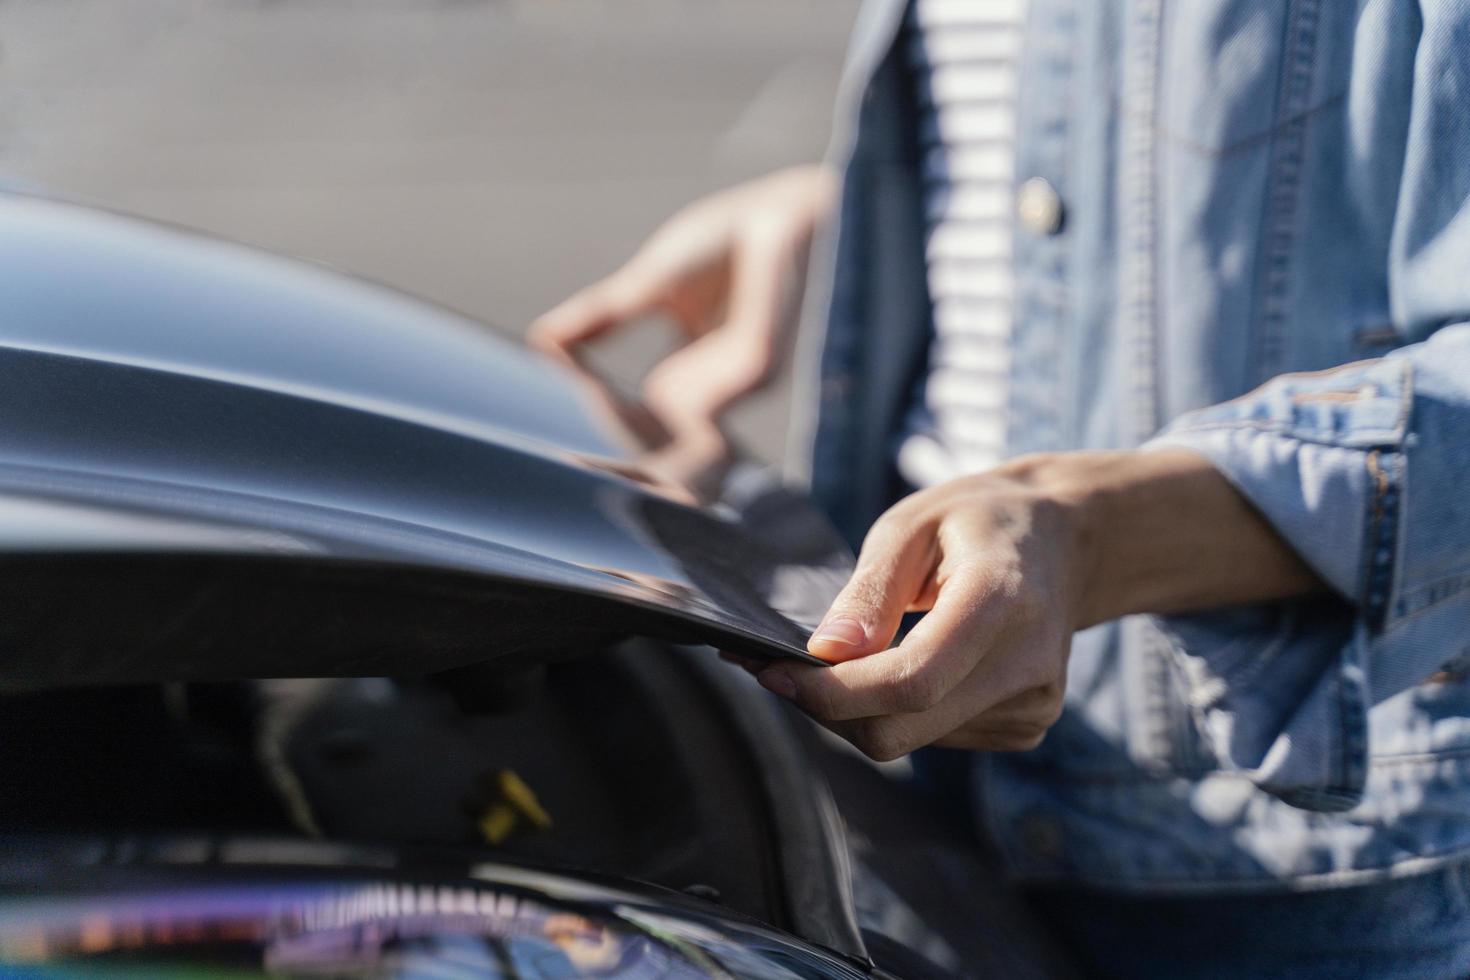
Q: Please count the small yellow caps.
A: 1